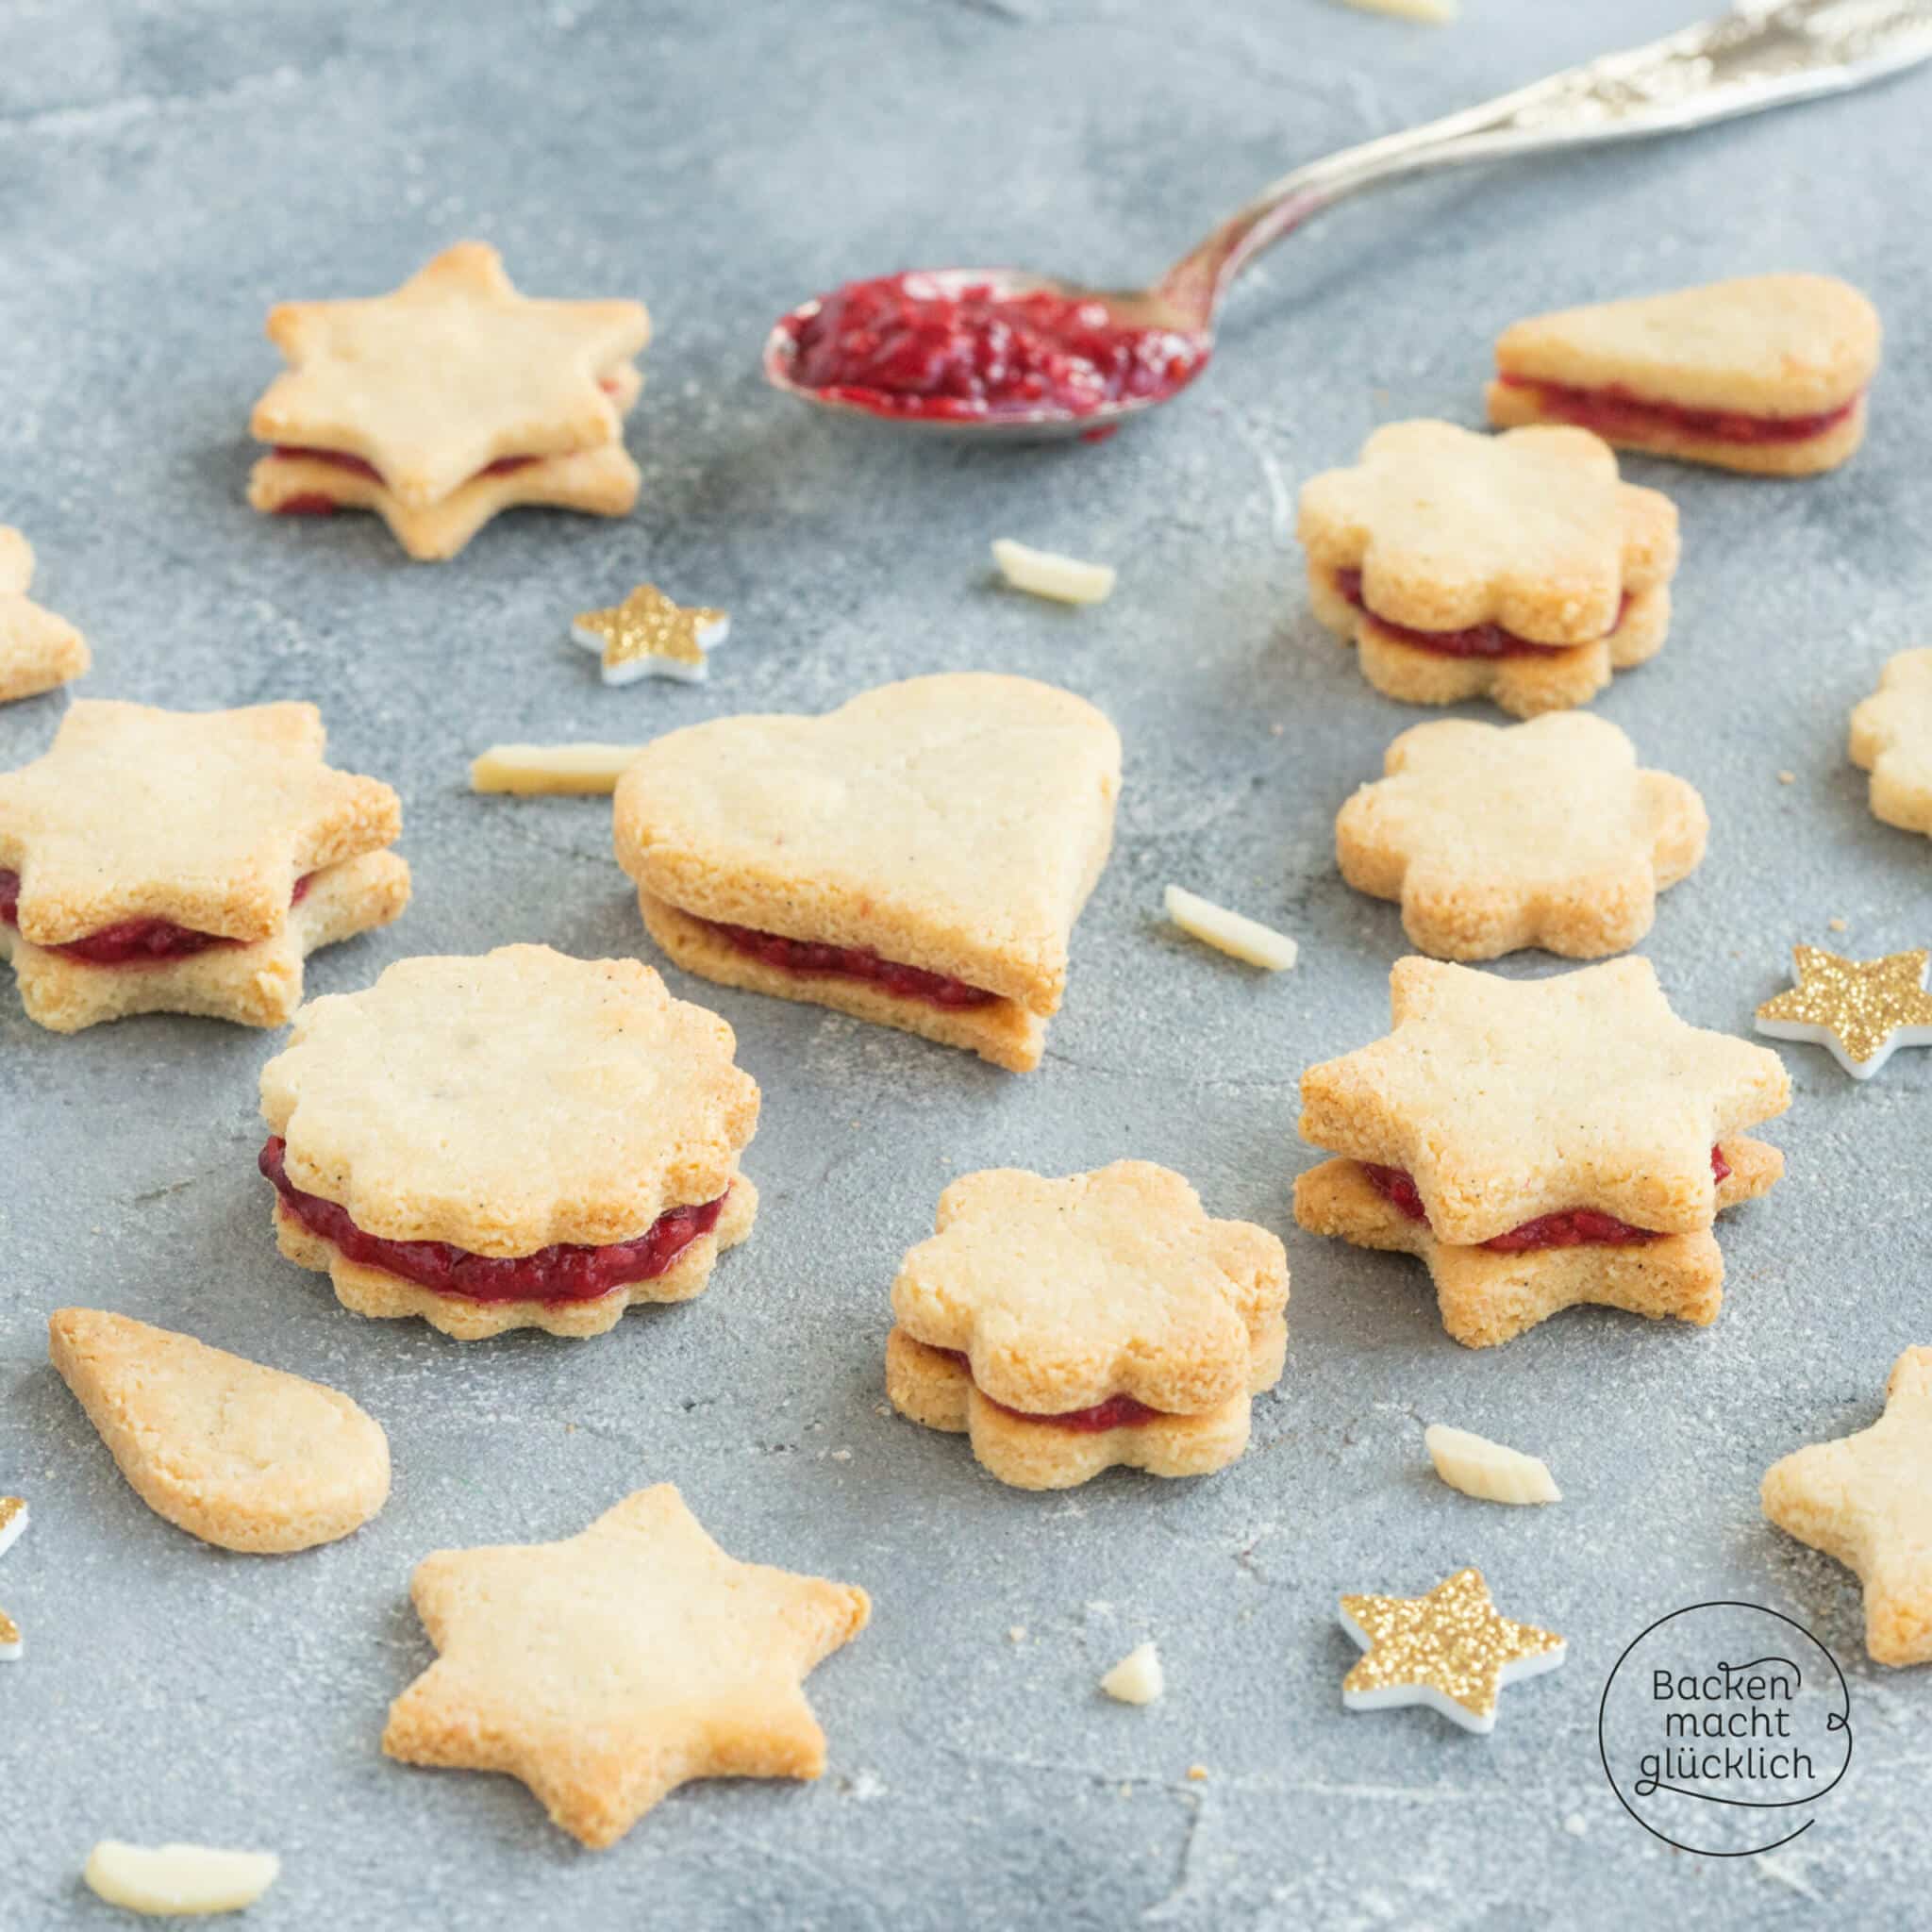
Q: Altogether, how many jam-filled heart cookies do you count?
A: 1